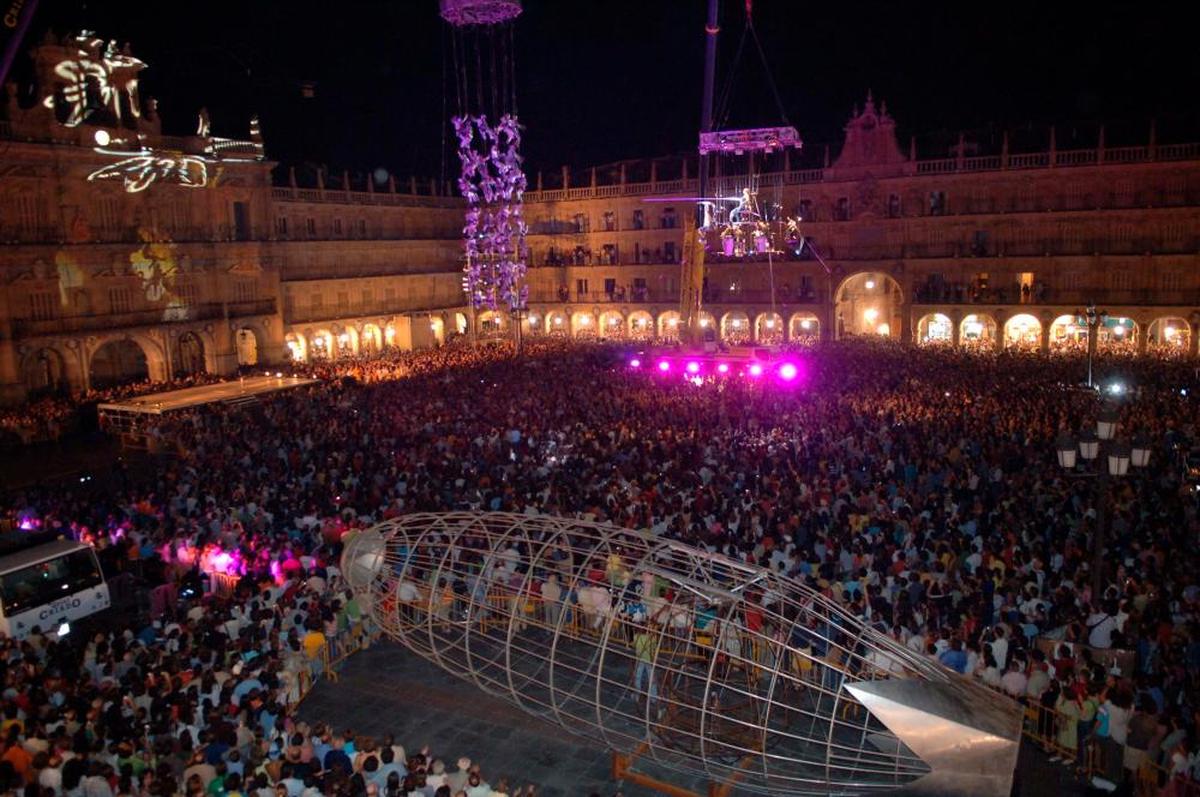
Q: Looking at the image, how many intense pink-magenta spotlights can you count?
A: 6